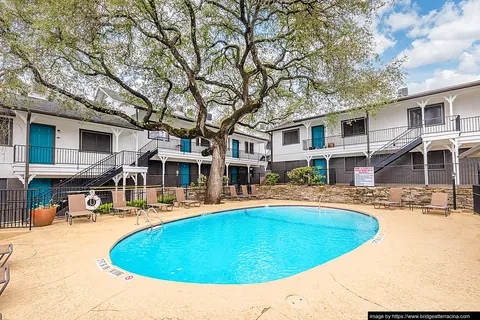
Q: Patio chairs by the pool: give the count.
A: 11